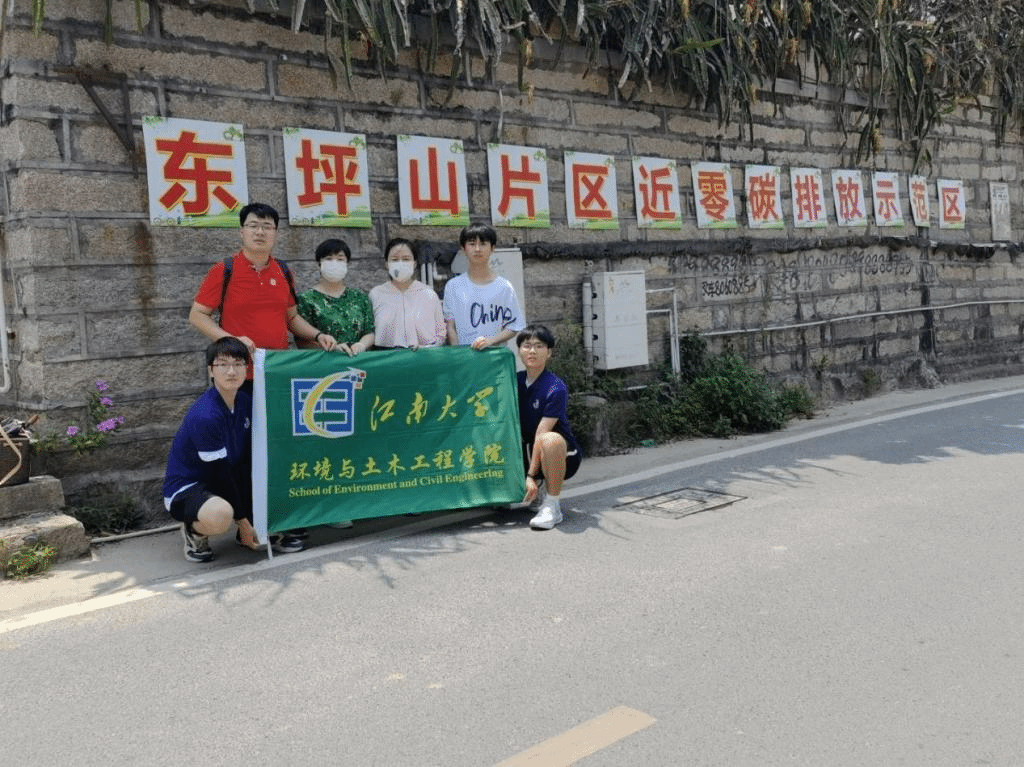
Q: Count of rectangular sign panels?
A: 13